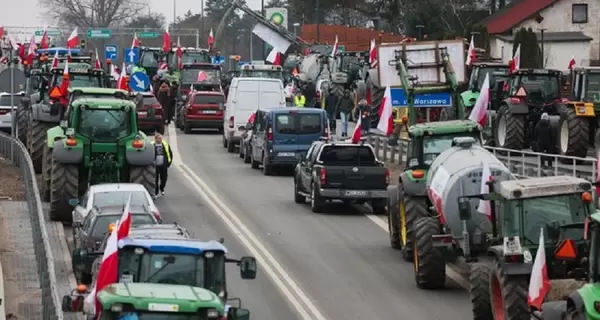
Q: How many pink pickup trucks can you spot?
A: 0